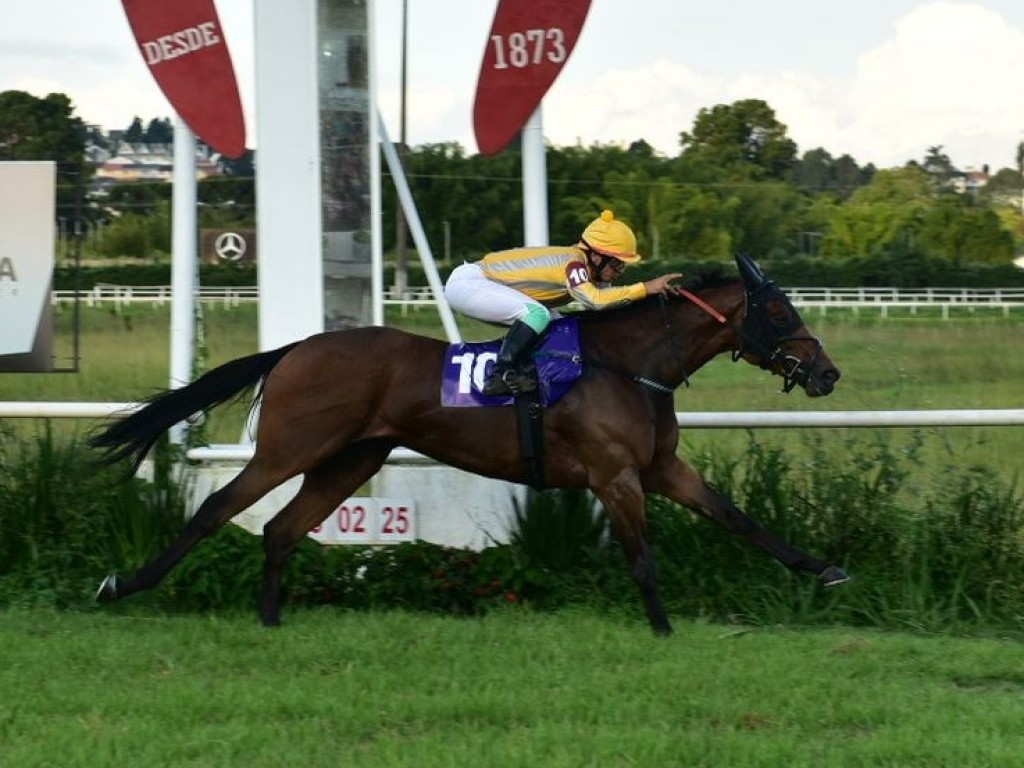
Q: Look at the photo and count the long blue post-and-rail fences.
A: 0